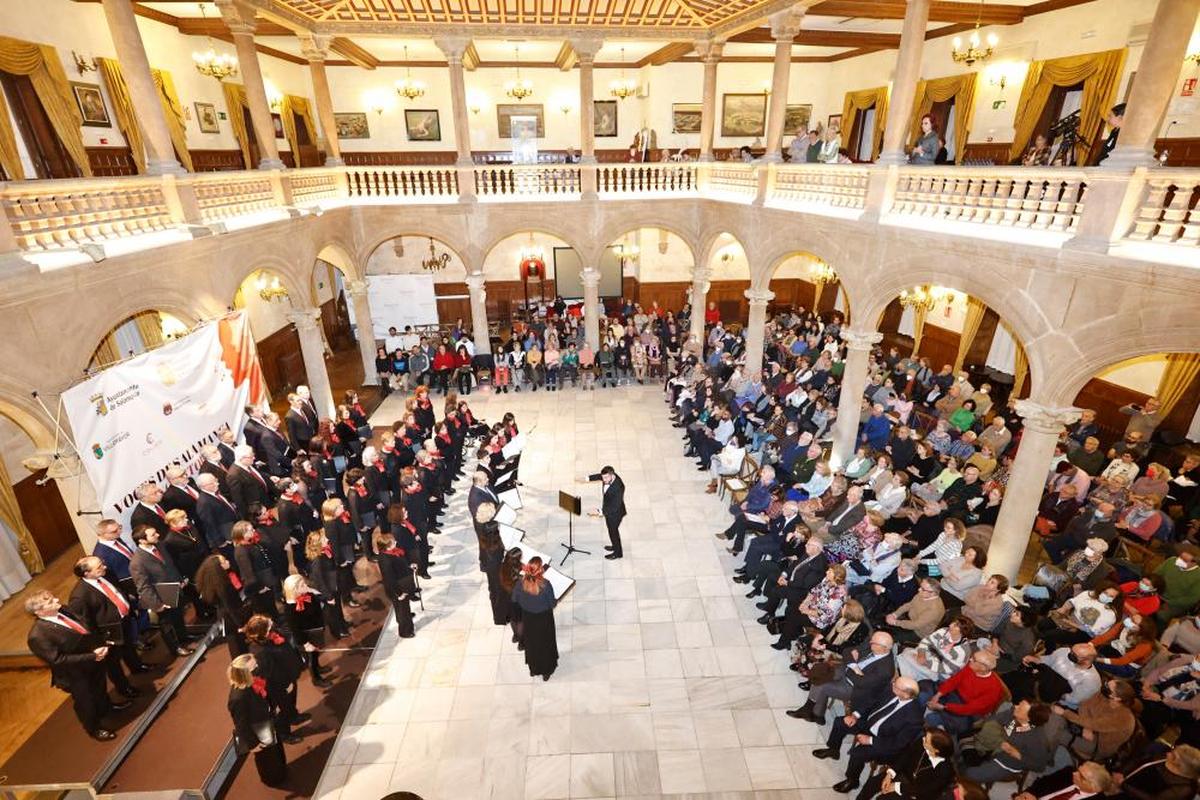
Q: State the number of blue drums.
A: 0